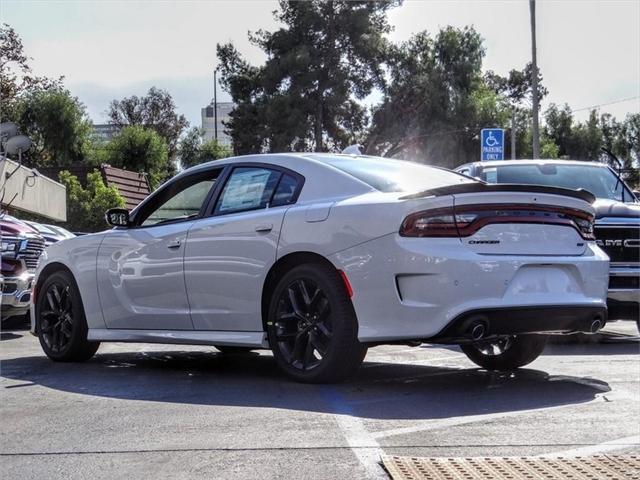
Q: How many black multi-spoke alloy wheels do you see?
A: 2